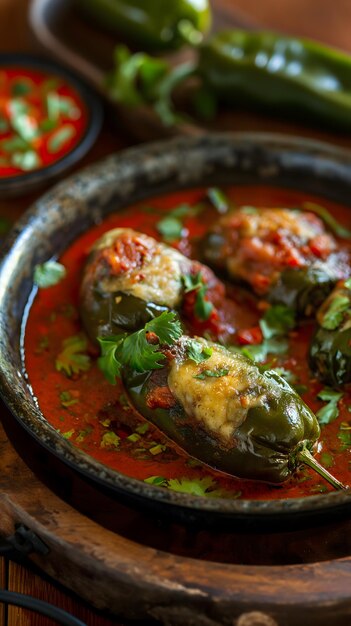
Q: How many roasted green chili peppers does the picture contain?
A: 4